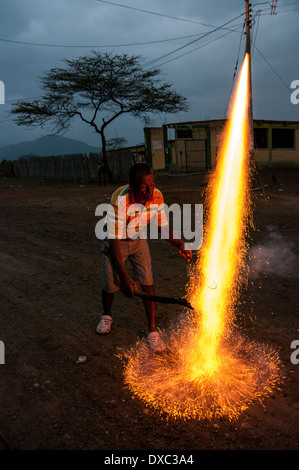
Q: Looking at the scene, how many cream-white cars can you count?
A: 0